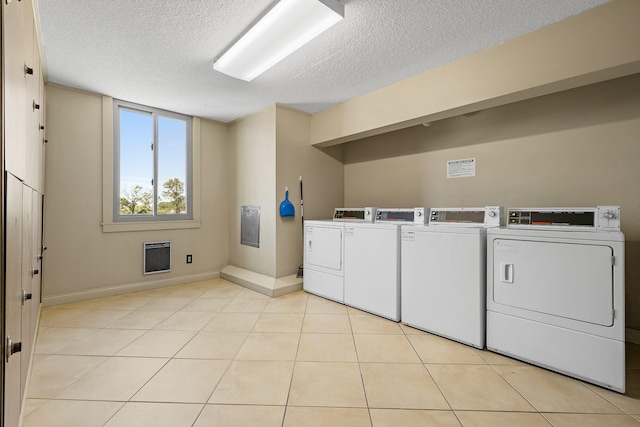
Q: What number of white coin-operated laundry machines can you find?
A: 4